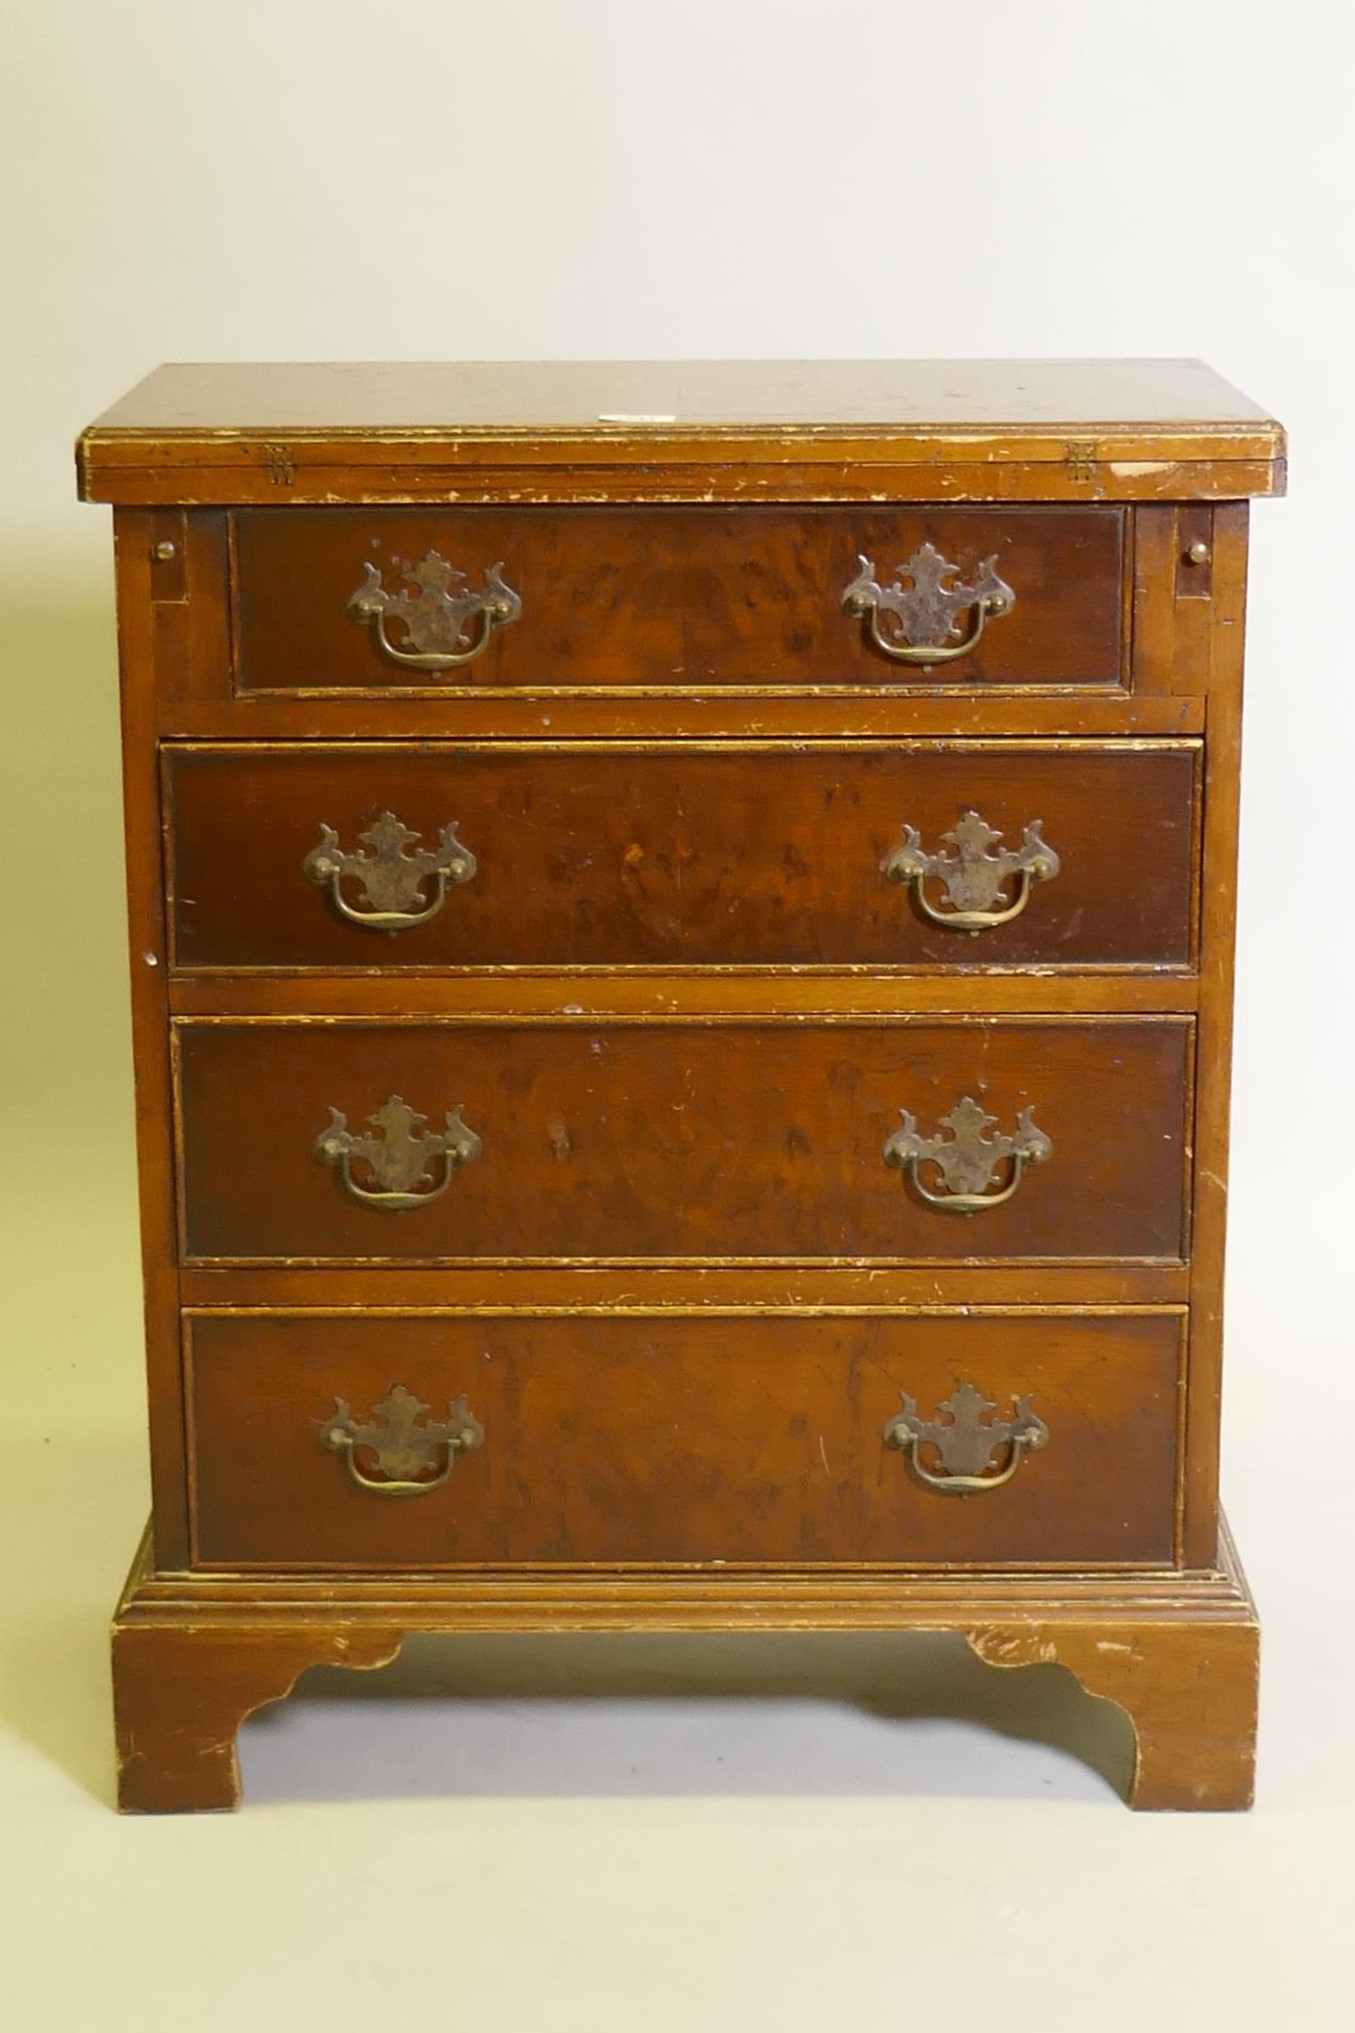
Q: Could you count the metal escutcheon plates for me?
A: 8